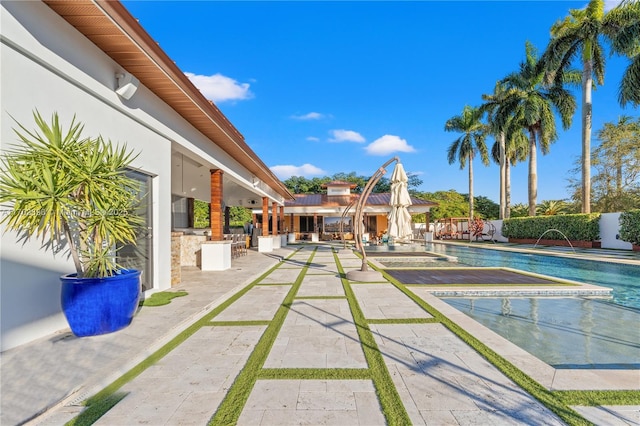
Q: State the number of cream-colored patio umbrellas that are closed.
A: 1